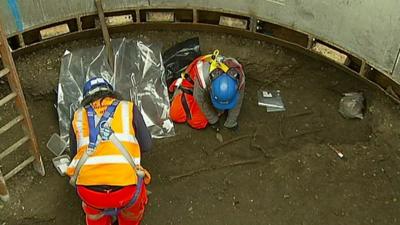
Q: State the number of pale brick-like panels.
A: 5